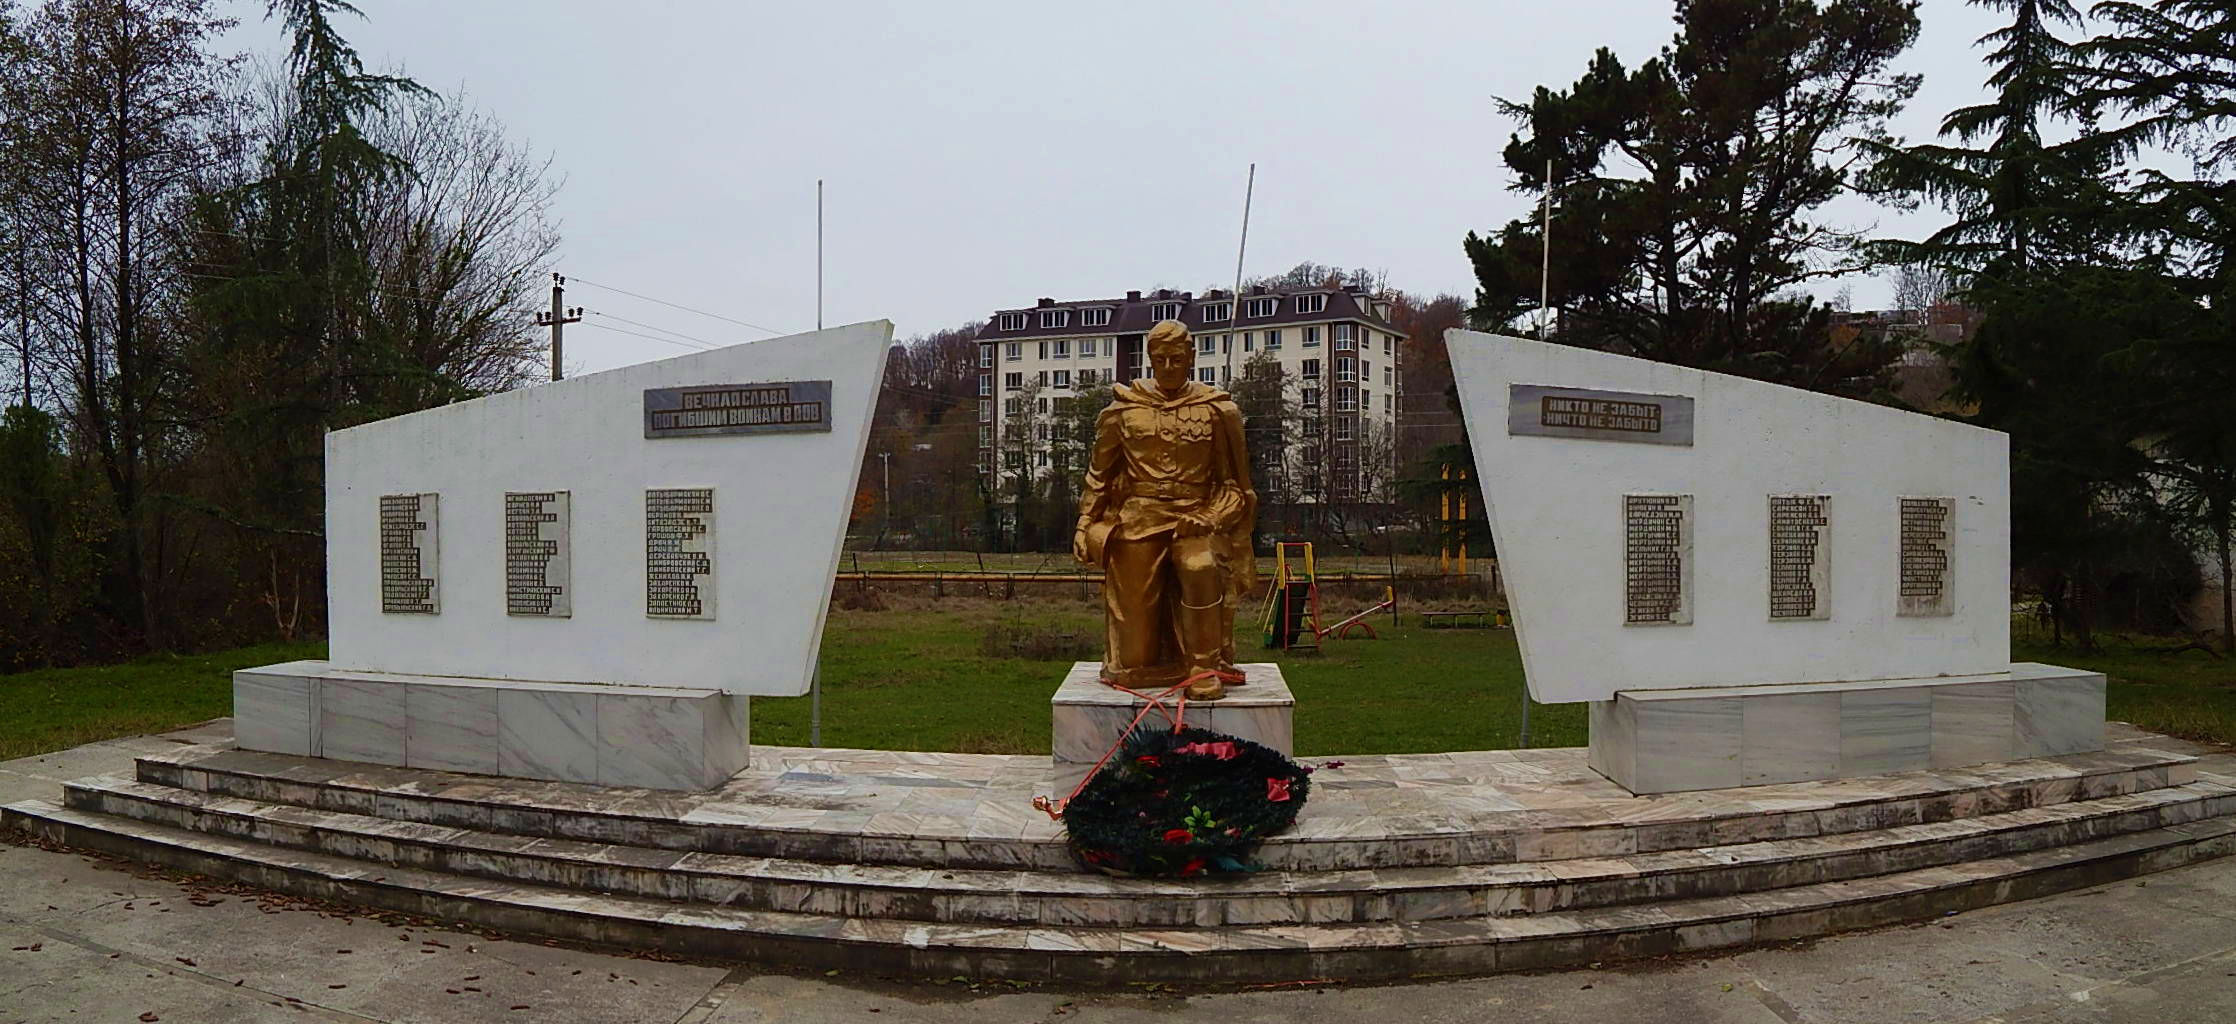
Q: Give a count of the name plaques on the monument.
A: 6